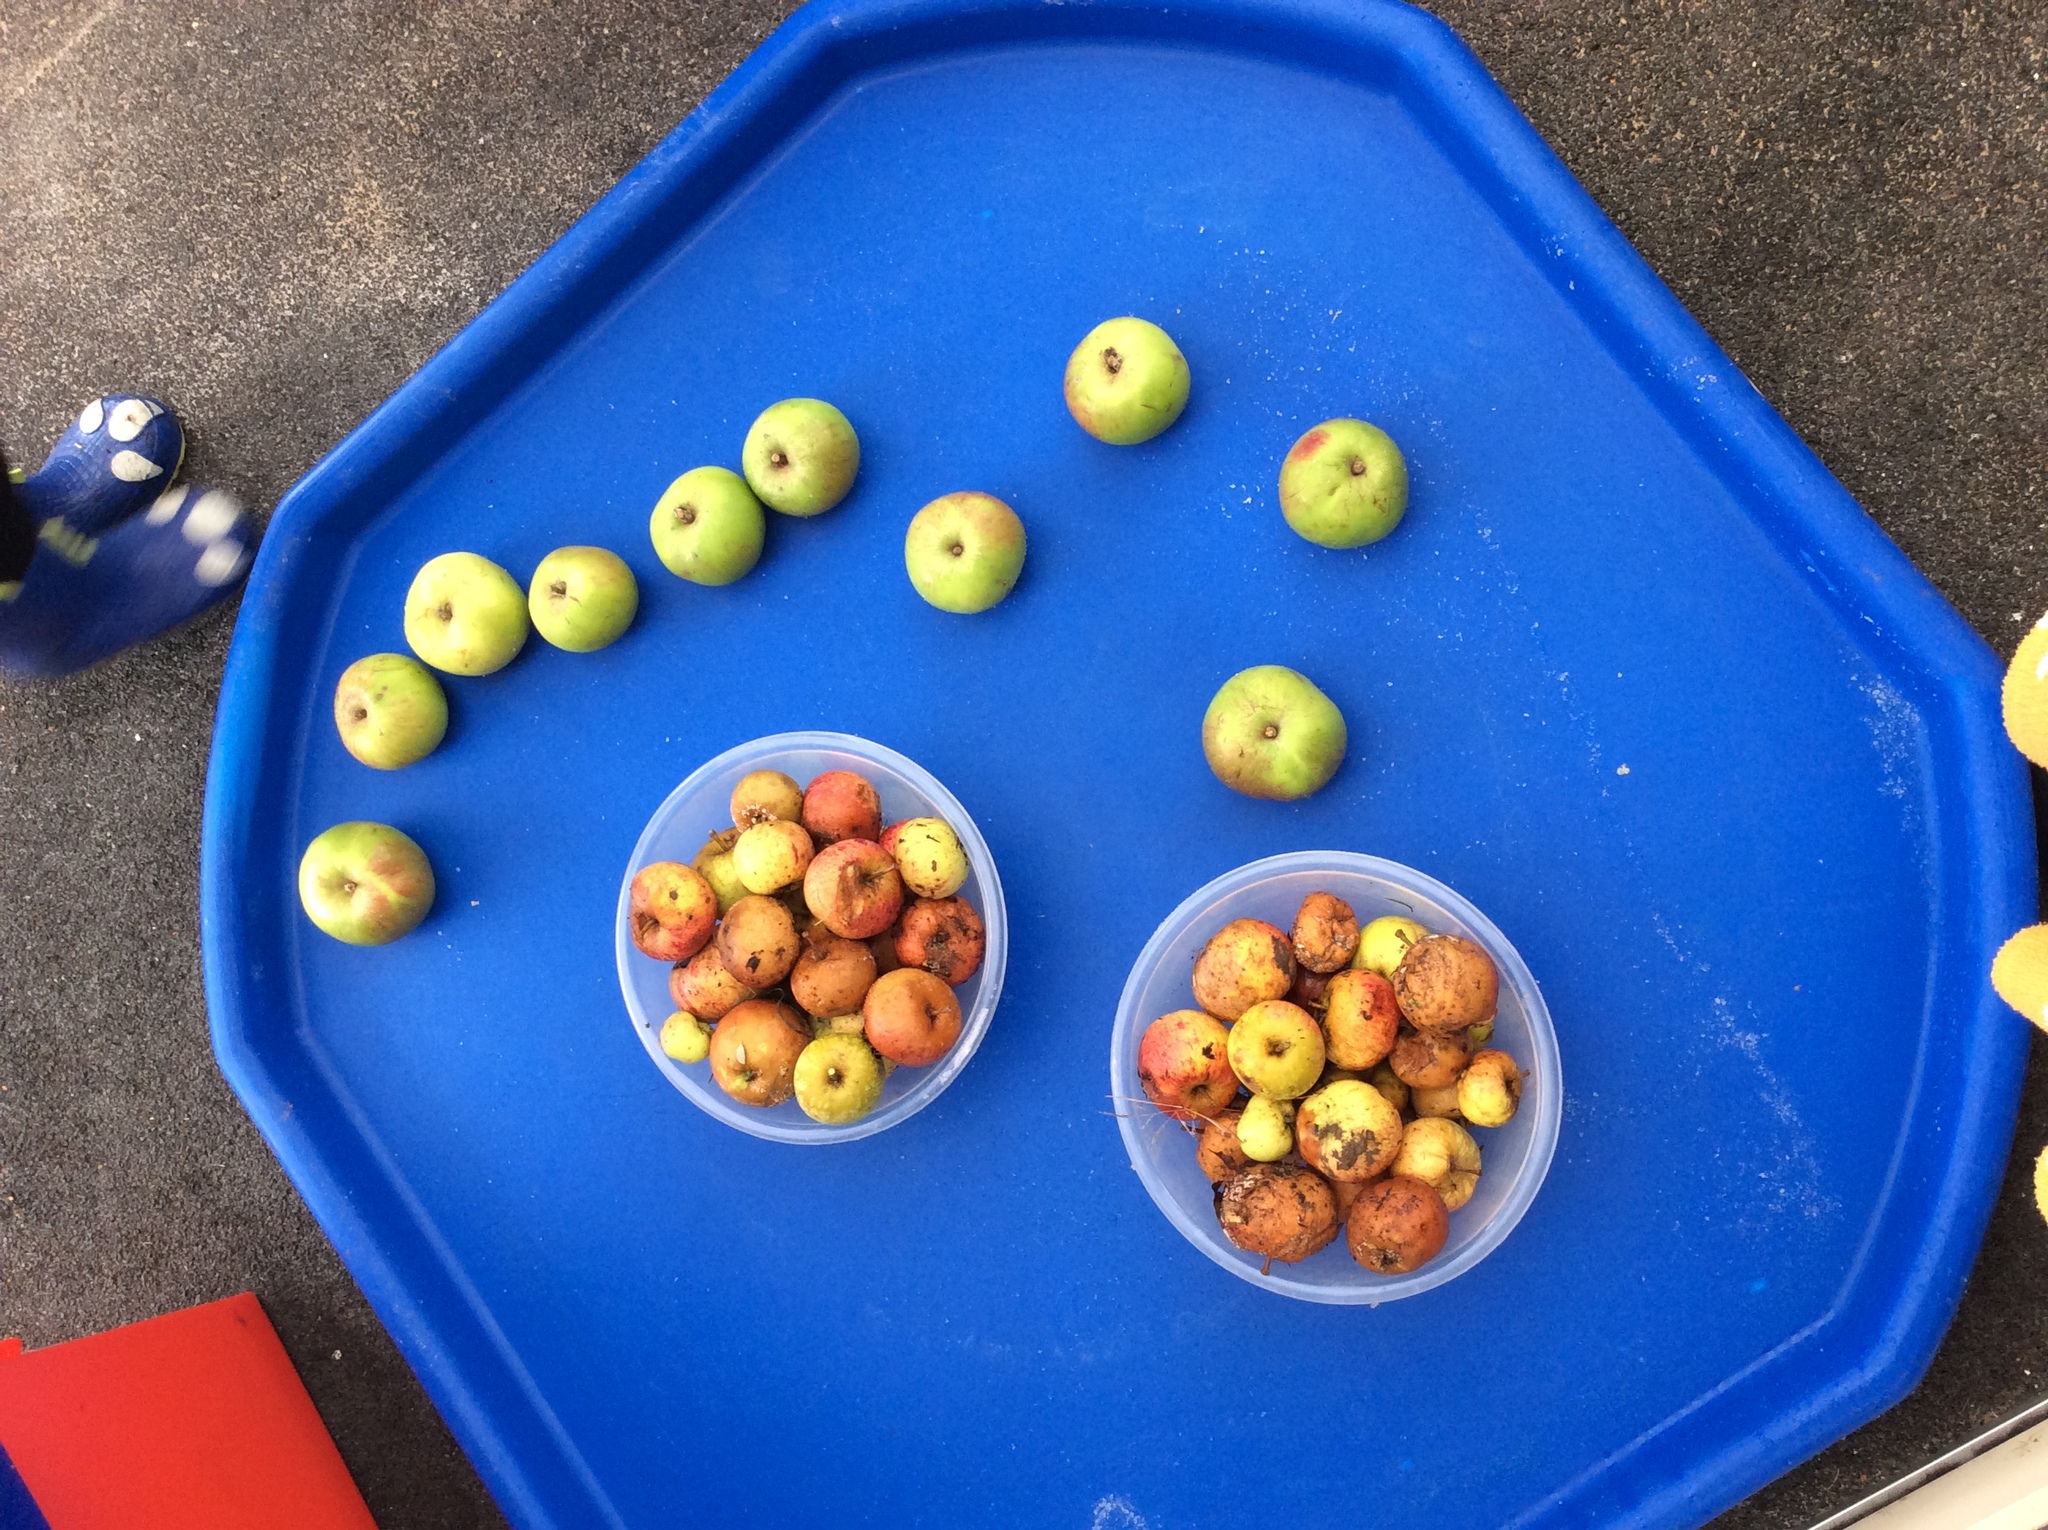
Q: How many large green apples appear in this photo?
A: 10